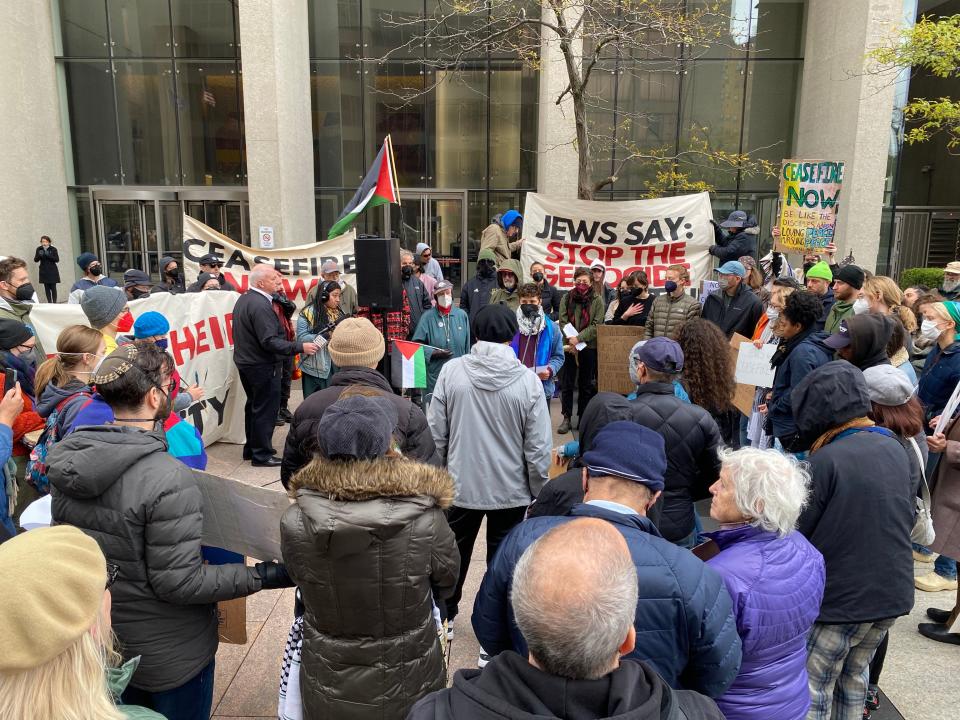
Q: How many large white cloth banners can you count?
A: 3